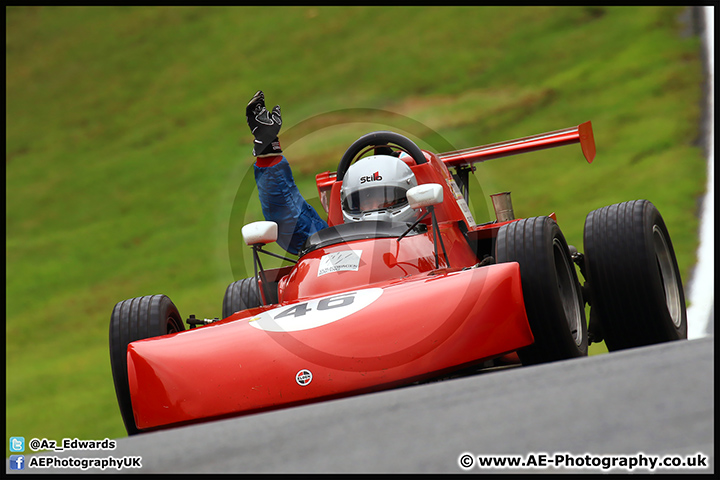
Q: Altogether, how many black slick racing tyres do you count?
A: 4